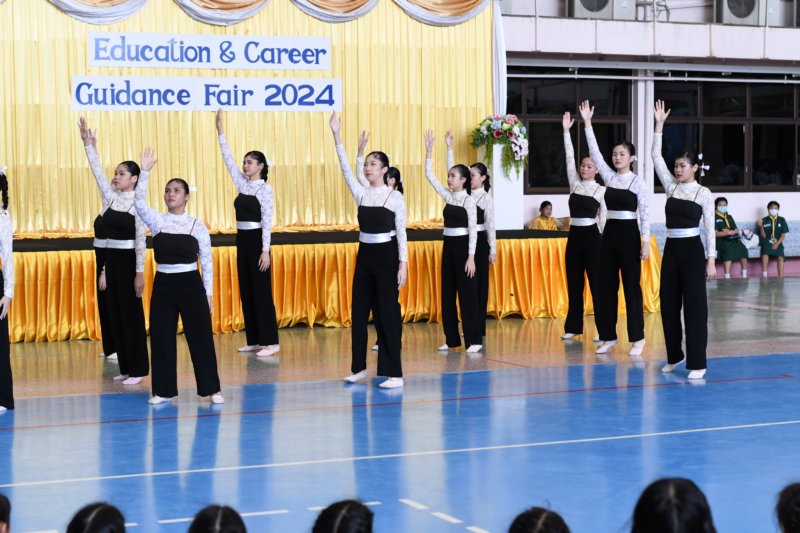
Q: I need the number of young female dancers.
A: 12